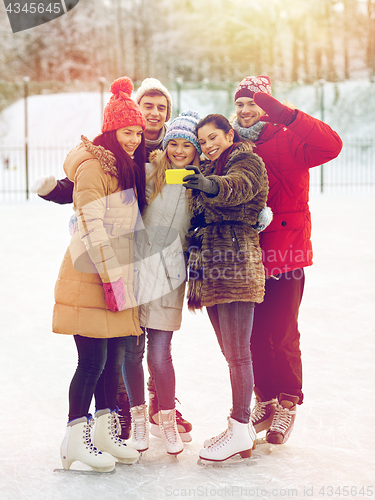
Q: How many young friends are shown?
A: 5